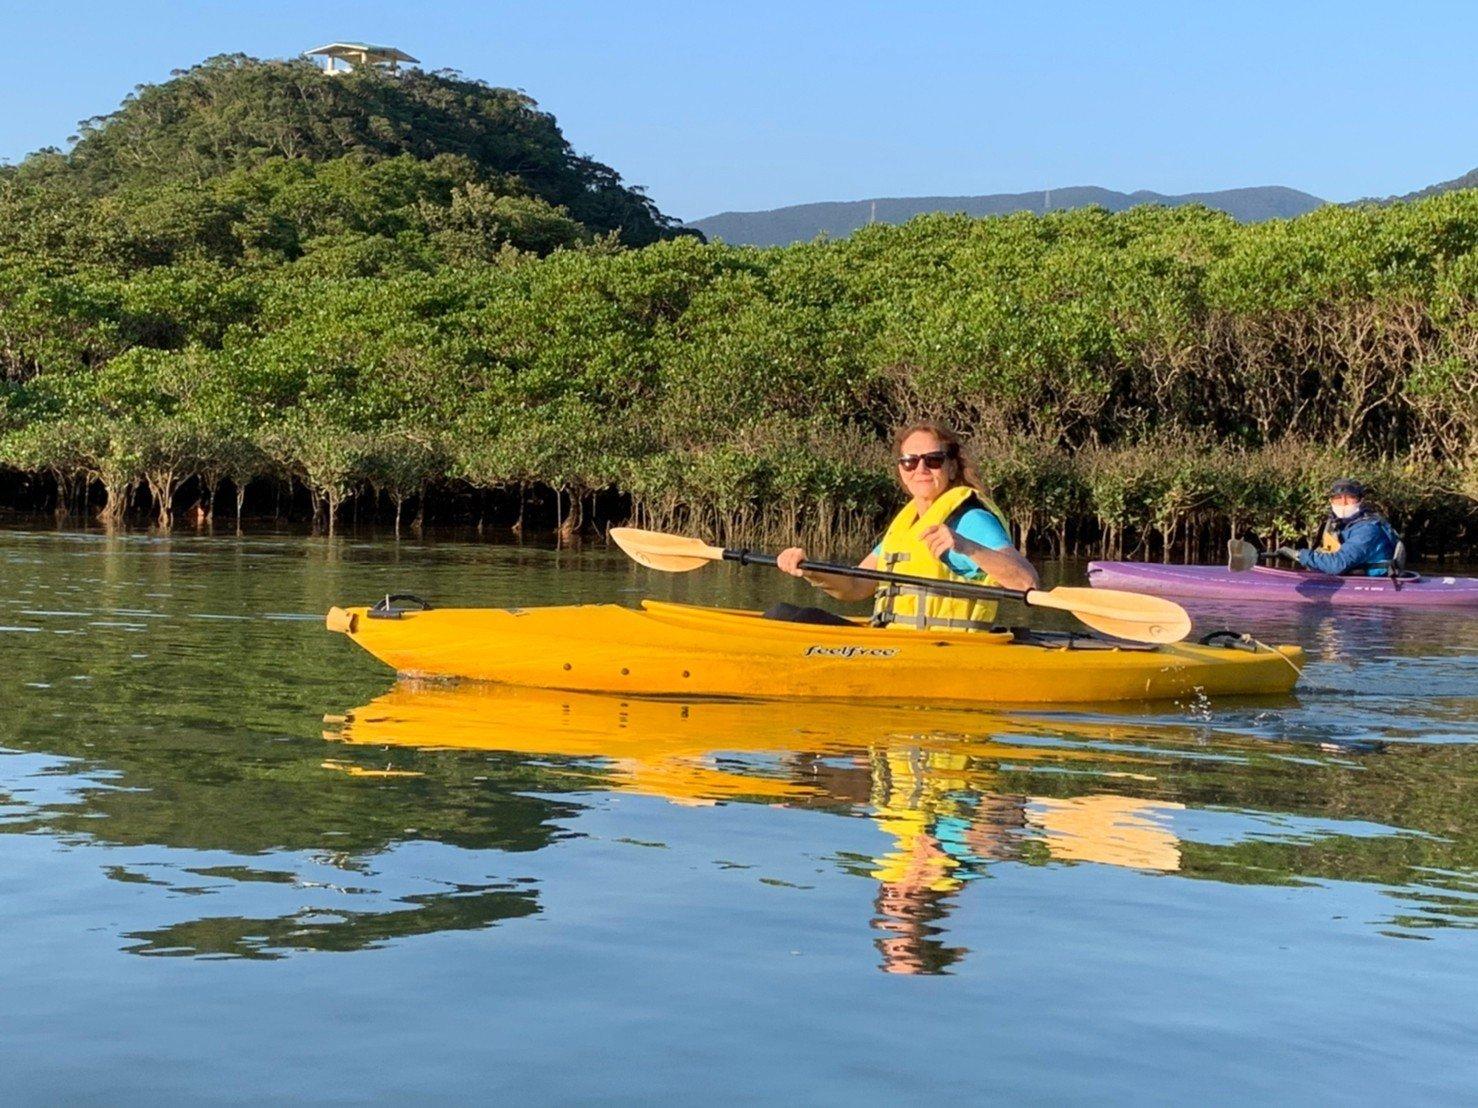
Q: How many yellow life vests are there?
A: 1